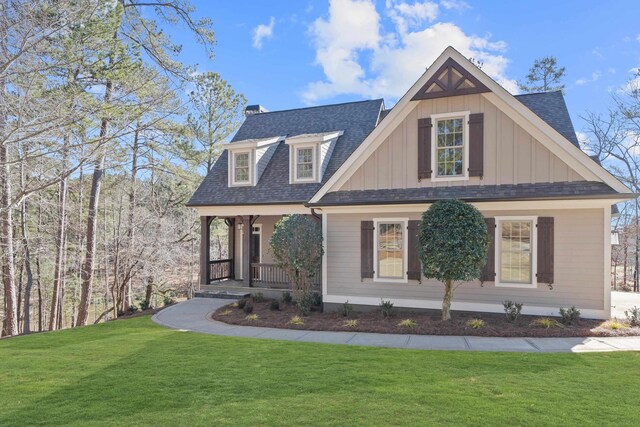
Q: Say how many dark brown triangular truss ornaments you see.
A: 1